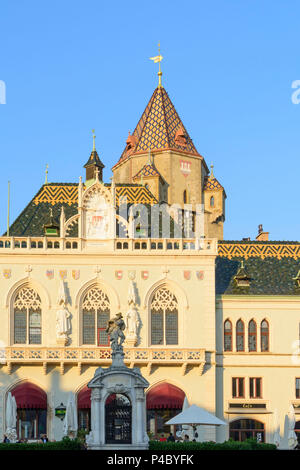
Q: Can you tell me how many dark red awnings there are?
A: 3